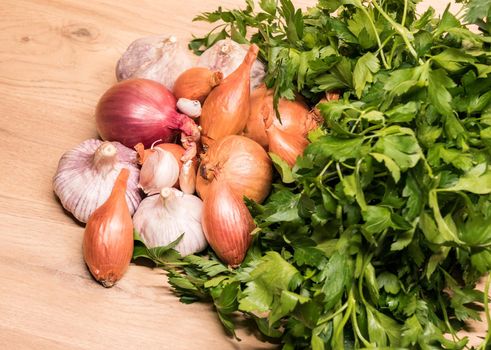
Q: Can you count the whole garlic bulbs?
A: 4